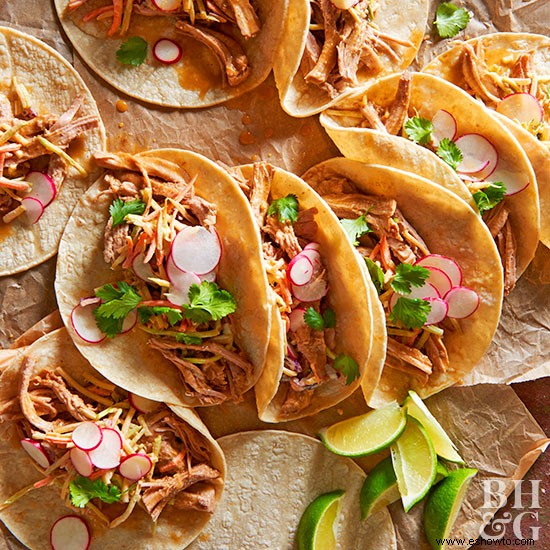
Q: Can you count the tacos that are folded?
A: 6